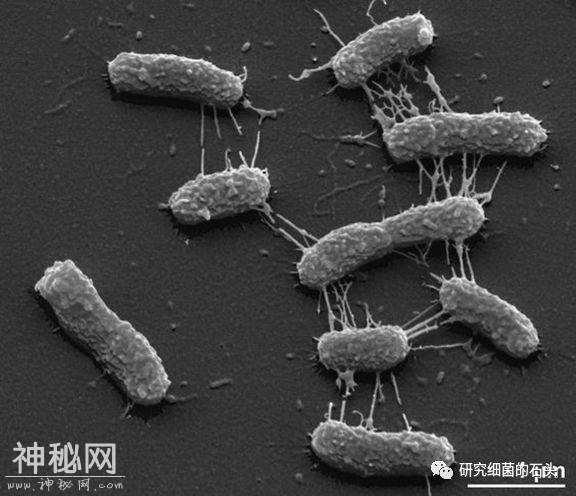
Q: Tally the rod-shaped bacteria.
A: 9